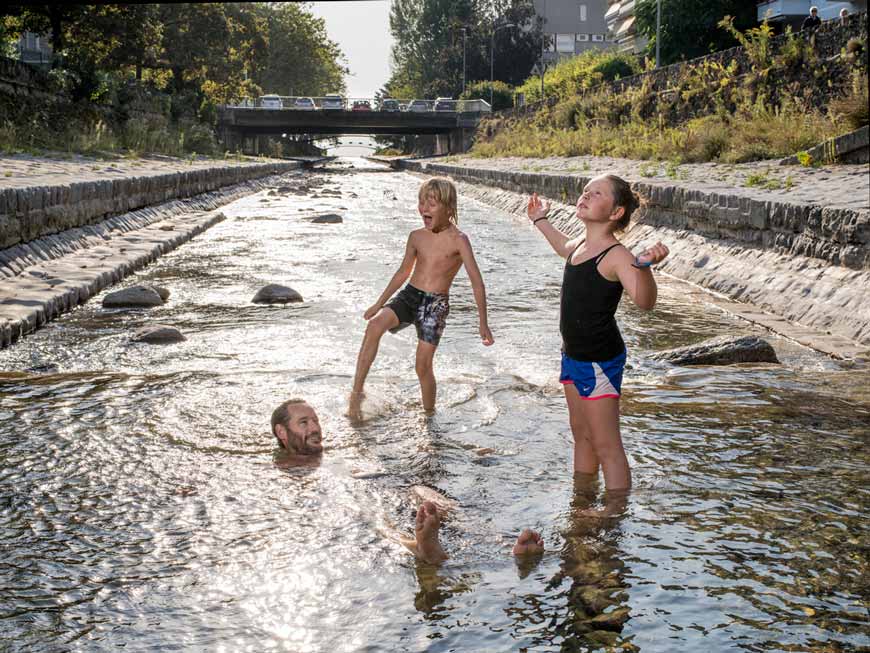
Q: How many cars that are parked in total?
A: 7